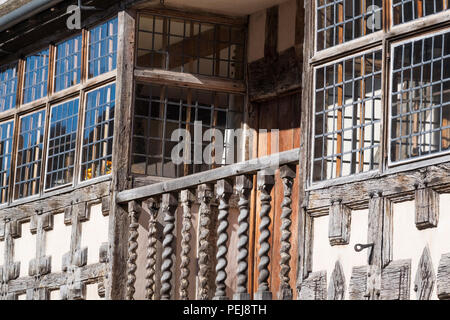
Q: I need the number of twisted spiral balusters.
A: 9